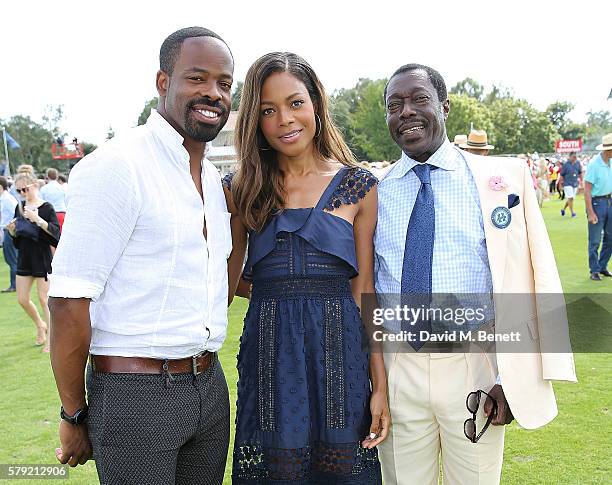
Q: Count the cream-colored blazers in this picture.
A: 1